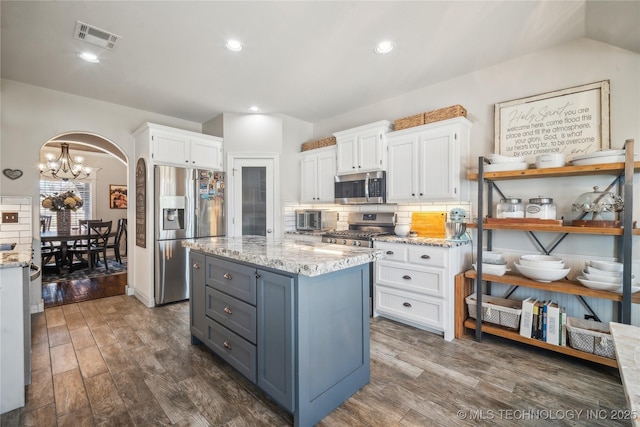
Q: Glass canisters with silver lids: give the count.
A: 2